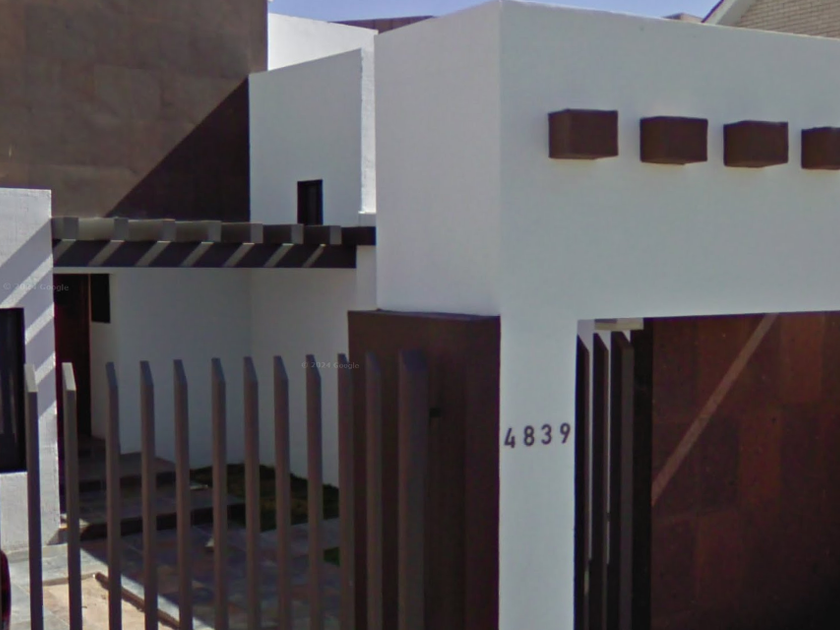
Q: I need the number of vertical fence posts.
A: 15